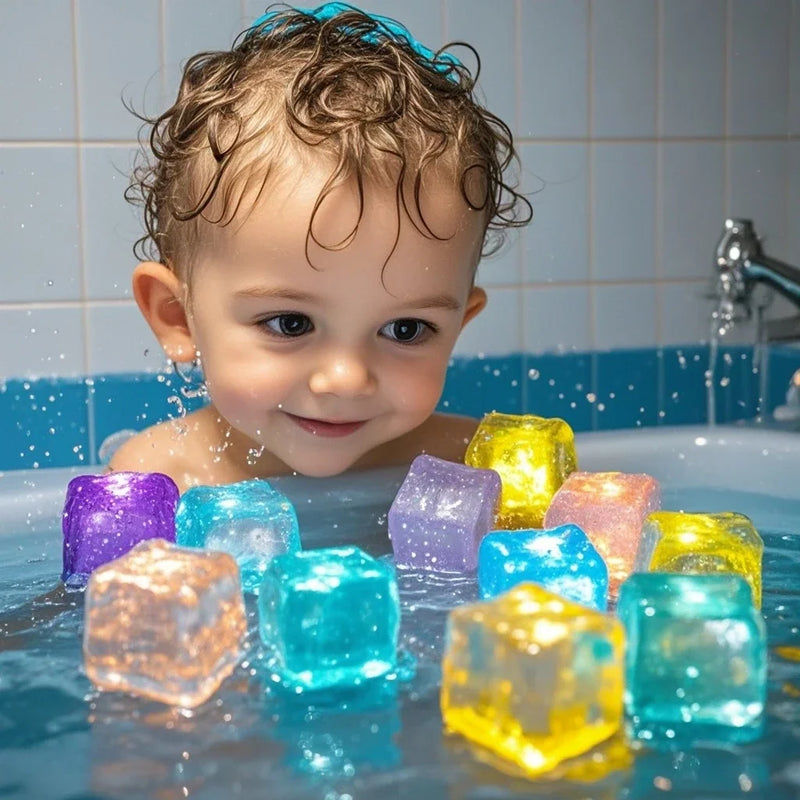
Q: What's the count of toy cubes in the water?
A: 11